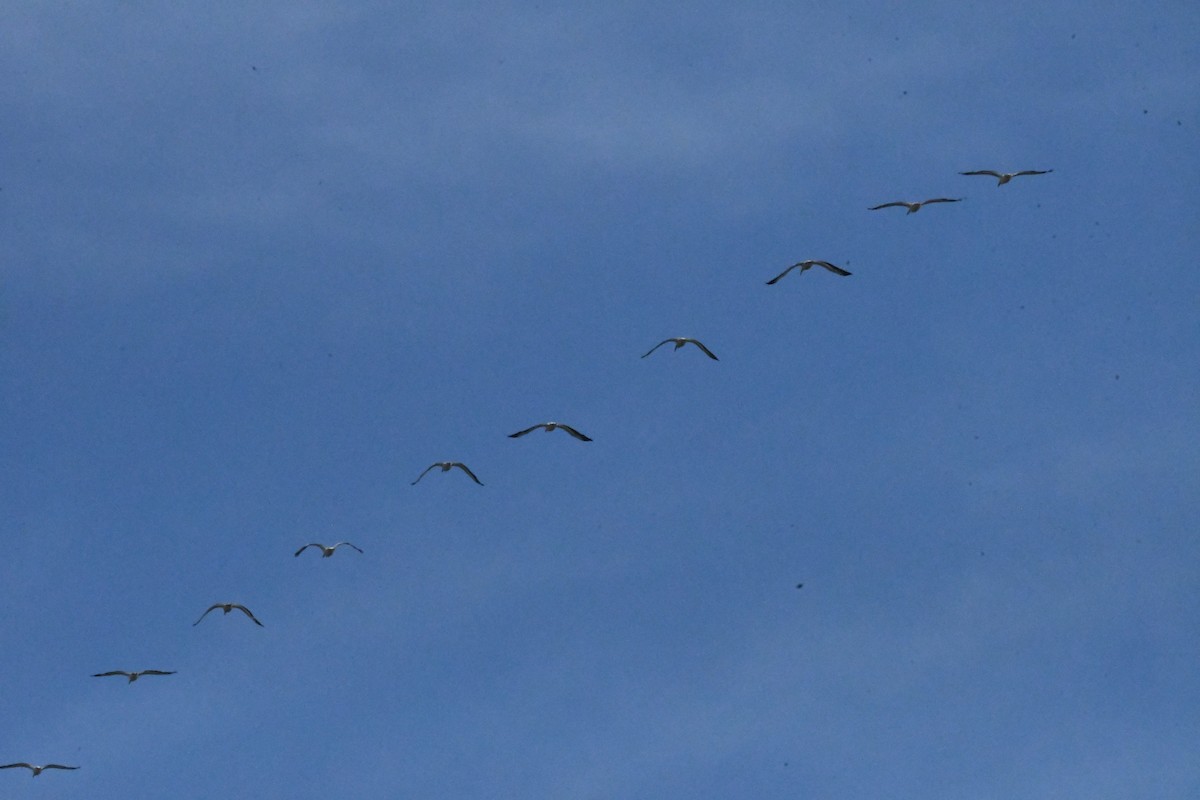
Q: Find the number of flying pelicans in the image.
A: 10